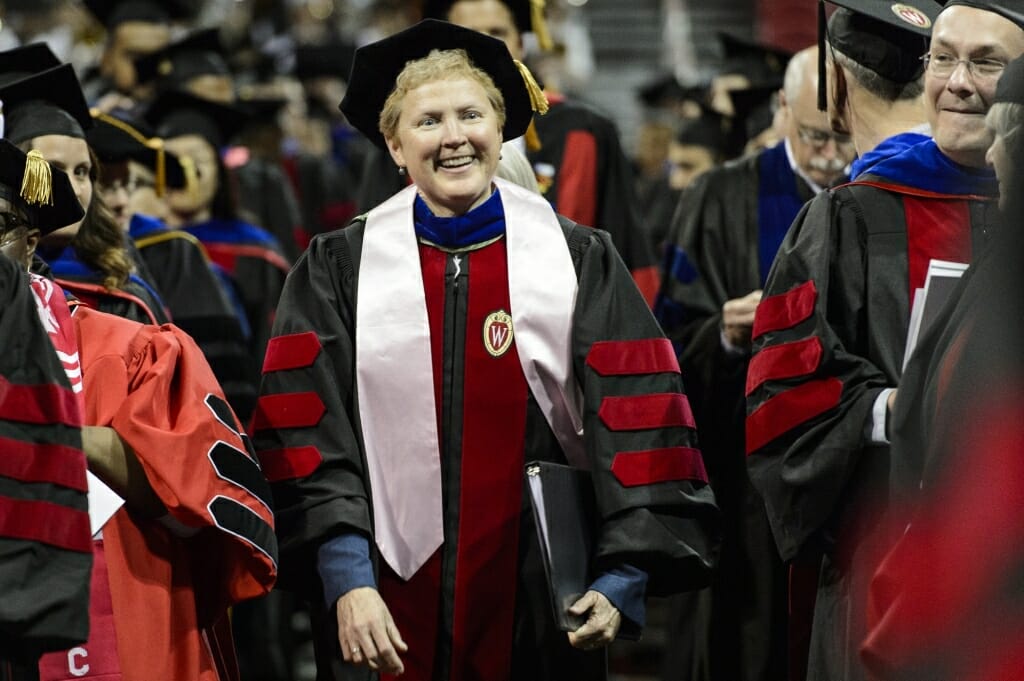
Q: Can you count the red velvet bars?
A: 12